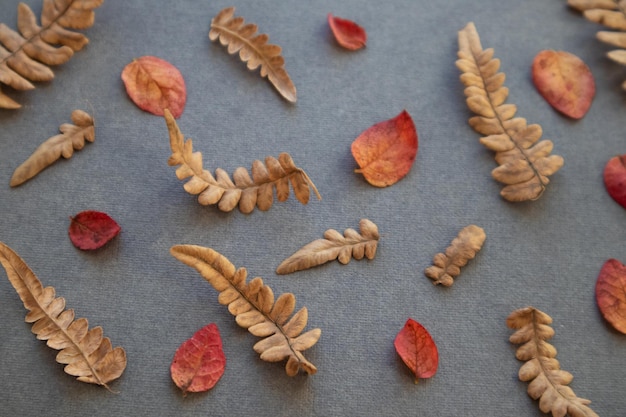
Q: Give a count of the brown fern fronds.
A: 11